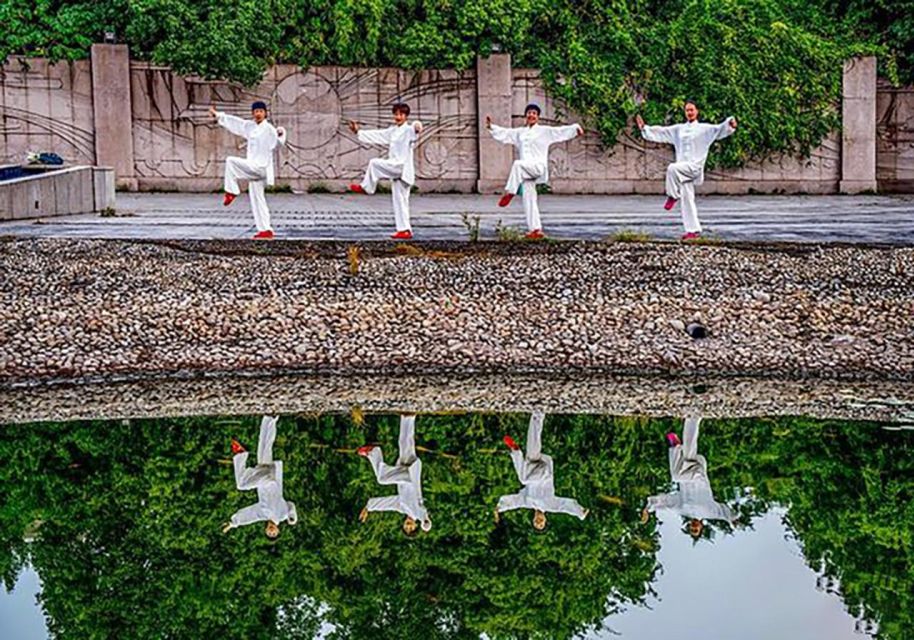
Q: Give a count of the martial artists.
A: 4